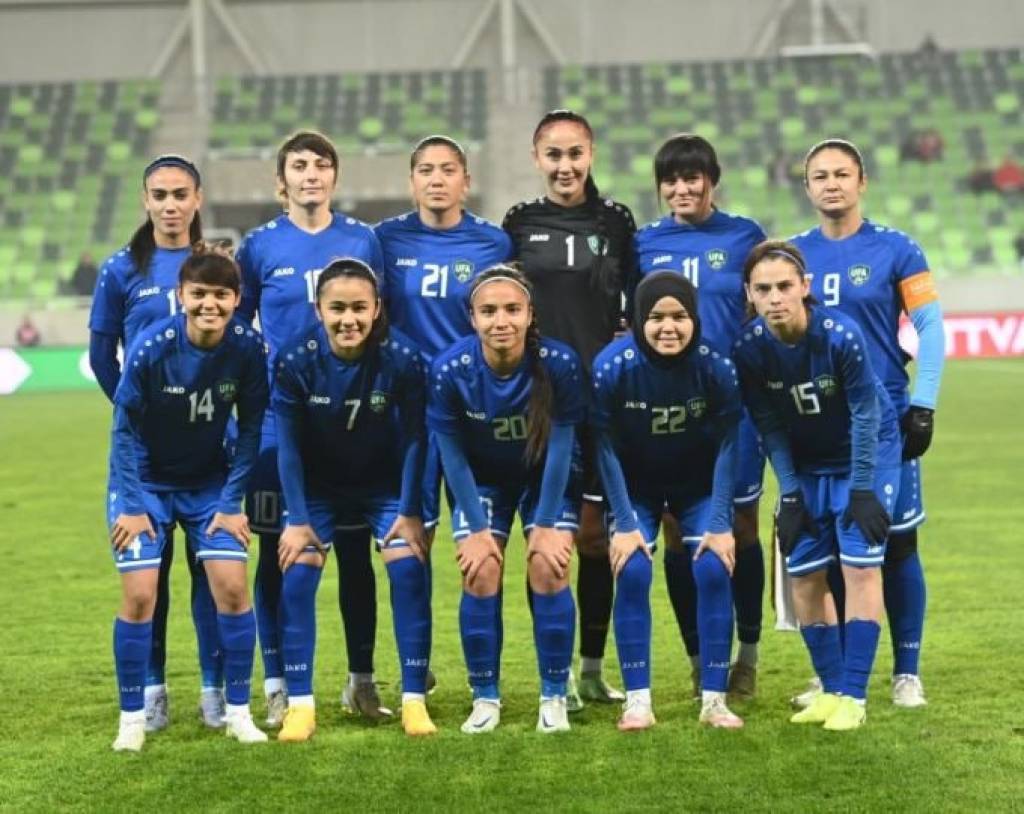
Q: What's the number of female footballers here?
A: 11